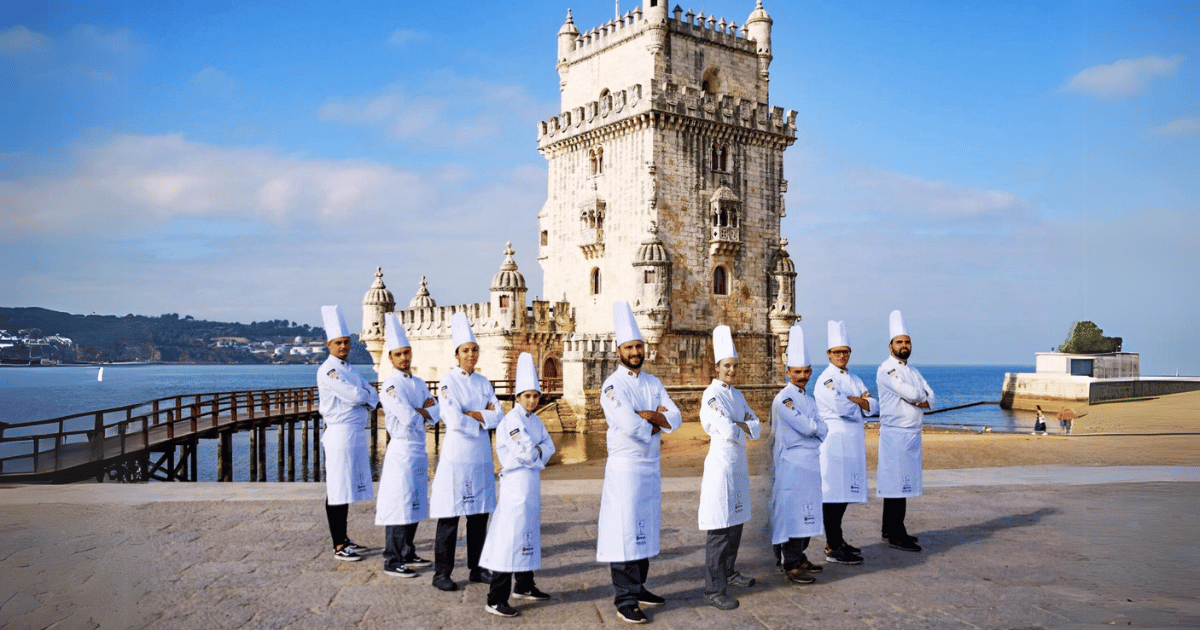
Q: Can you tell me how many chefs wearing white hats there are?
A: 9